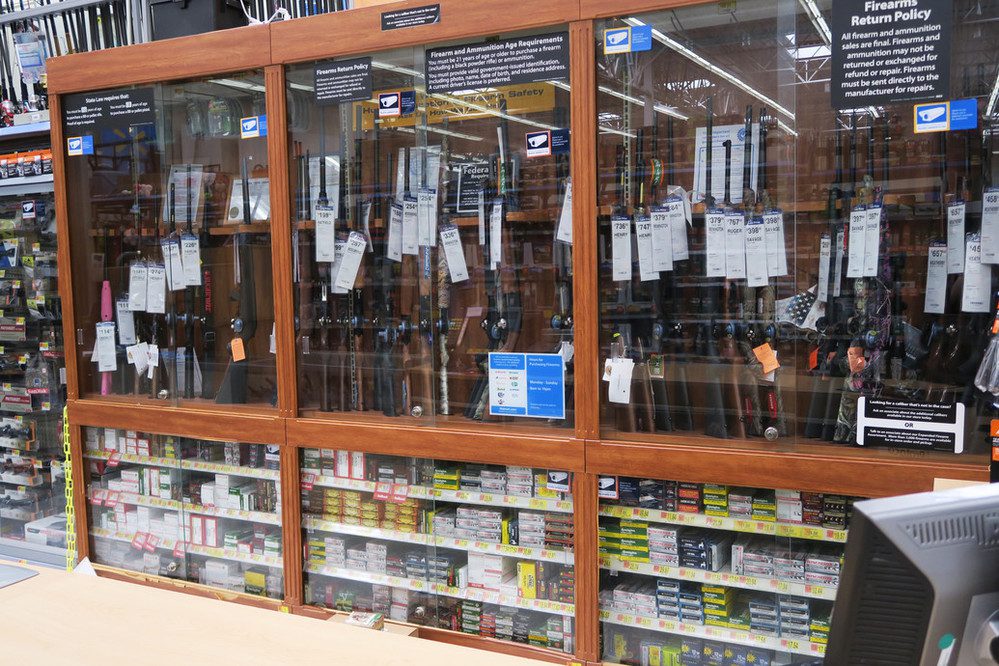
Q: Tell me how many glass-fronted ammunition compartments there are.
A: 3